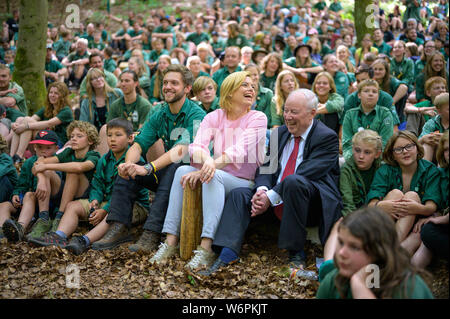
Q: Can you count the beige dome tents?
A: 0